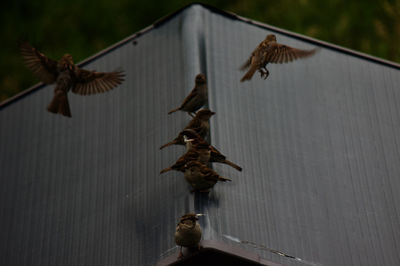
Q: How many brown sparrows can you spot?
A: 8